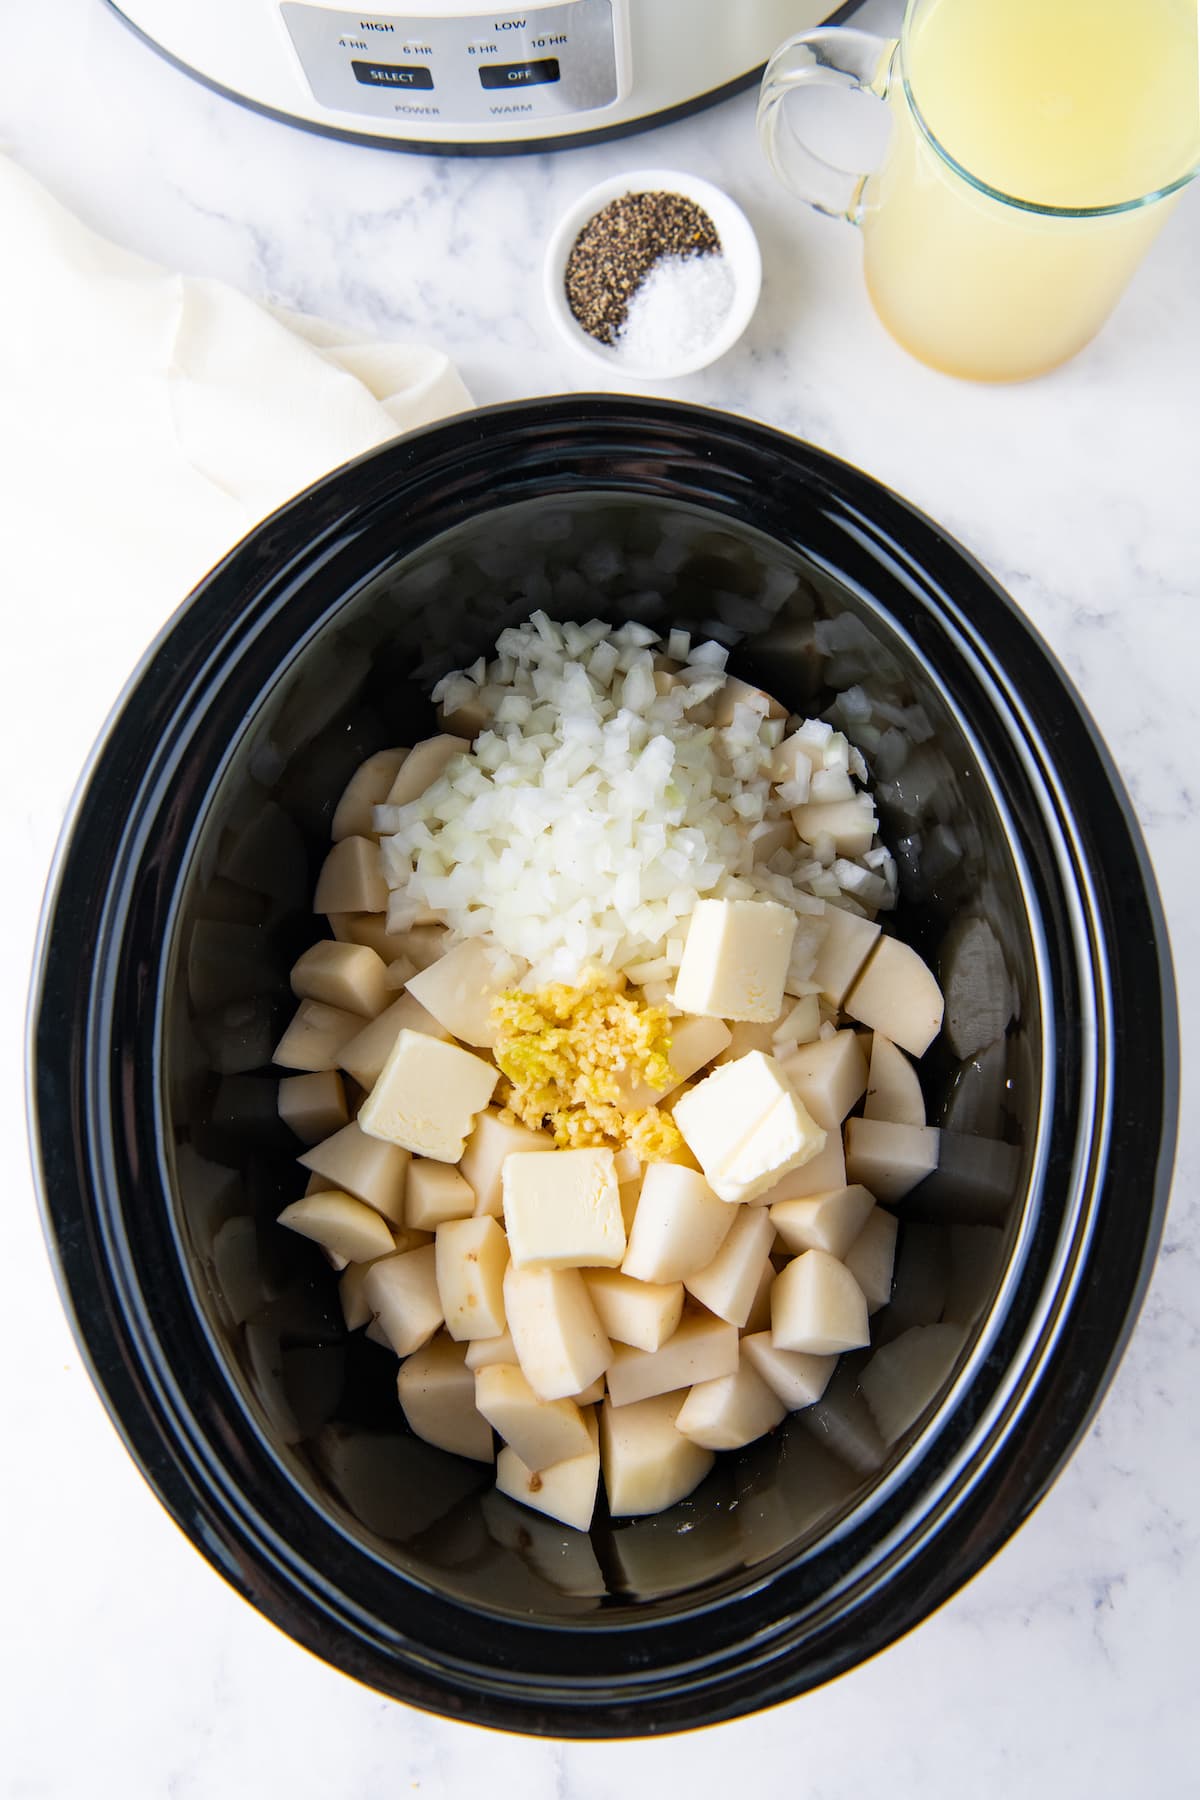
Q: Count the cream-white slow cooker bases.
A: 1